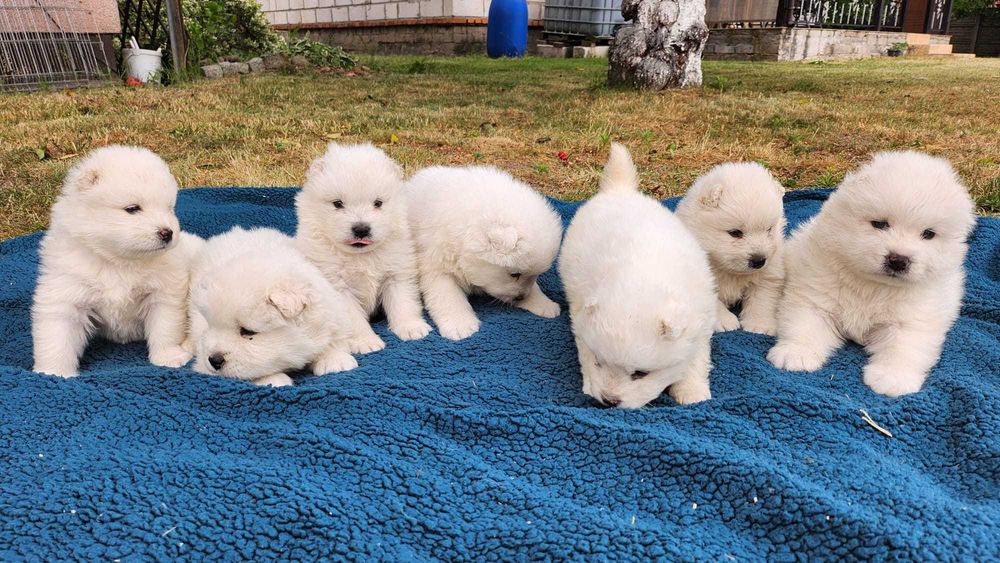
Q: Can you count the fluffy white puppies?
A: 7